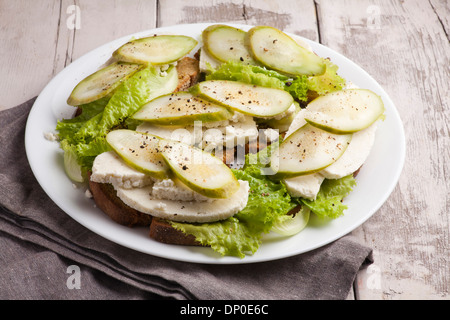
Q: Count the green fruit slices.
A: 10